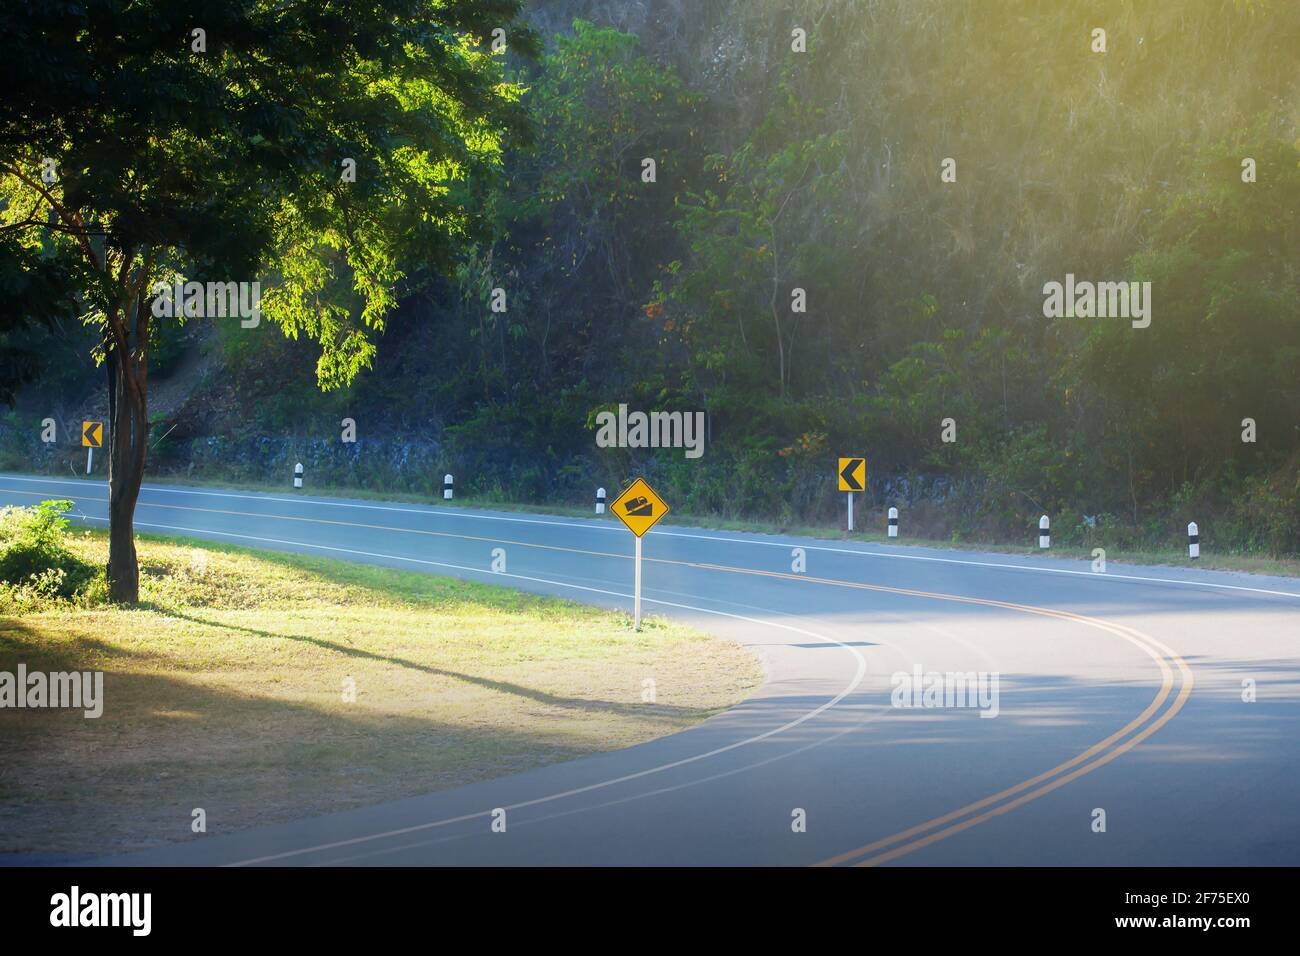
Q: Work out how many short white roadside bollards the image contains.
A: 6